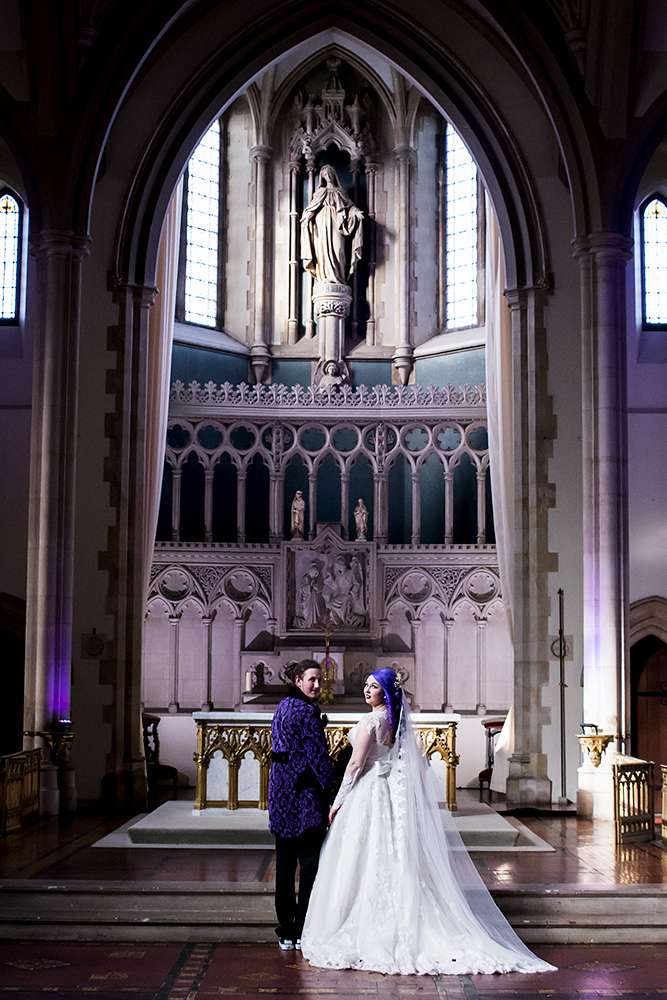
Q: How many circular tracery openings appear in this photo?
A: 14